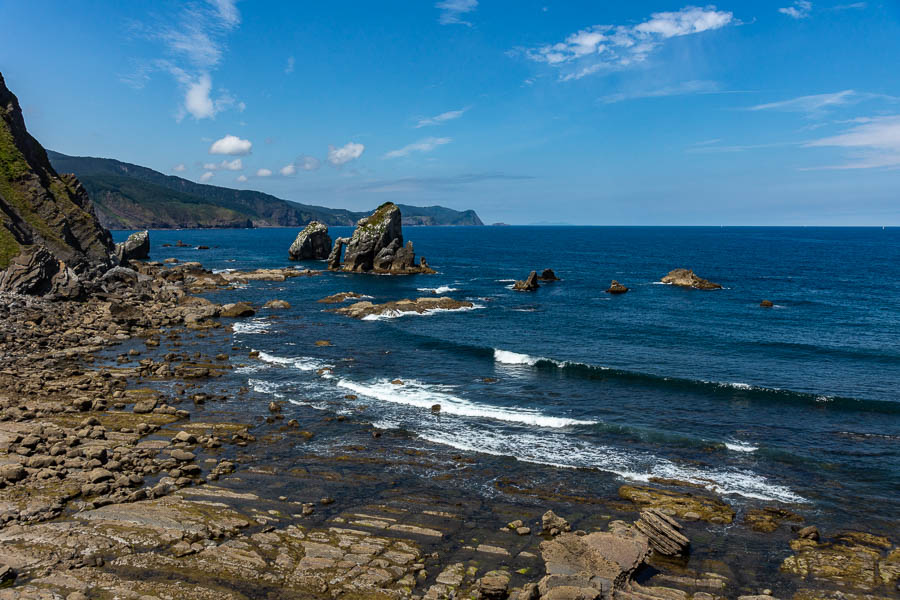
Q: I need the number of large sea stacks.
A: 2